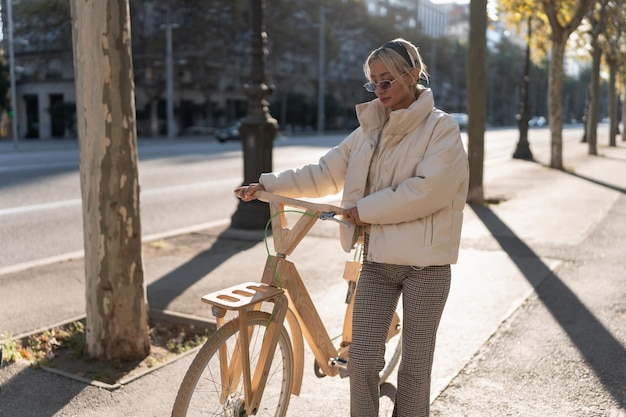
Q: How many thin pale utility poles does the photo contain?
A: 3